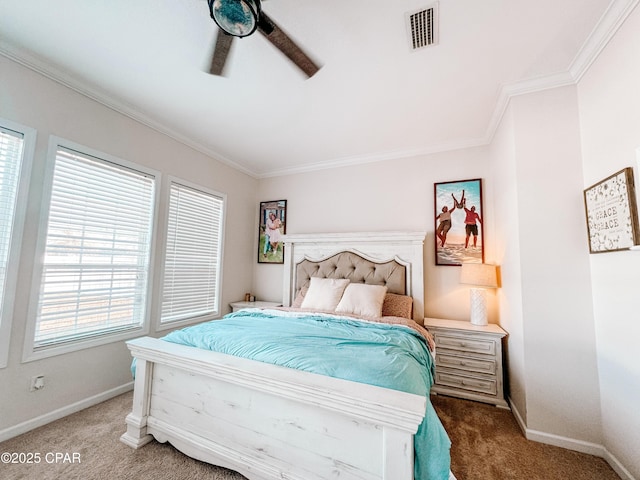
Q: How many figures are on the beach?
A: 3